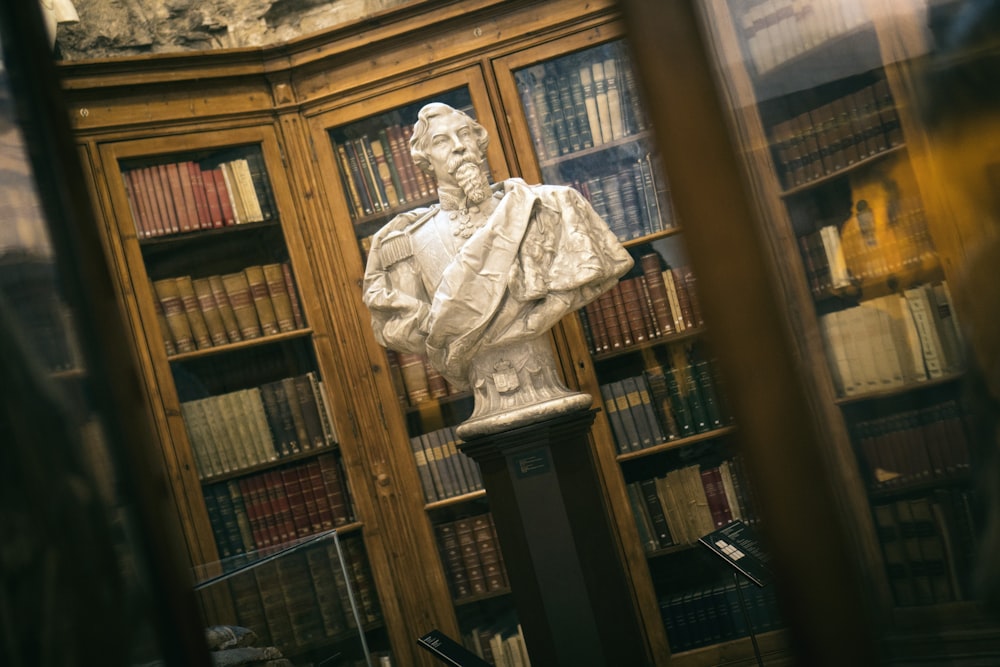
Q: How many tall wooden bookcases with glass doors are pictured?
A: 4